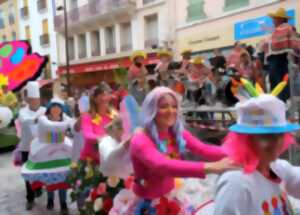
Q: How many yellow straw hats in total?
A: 5